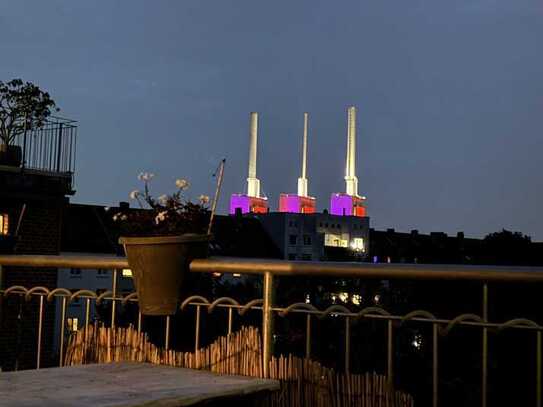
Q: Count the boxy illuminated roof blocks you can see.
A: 3